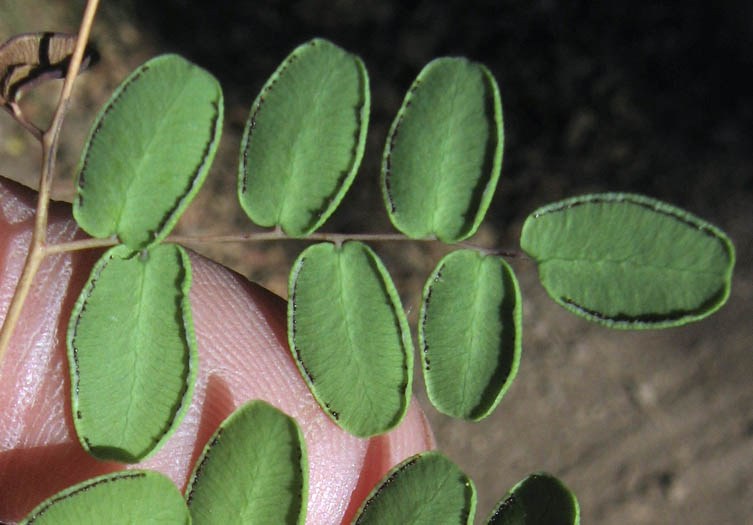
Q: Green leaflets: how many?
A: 11